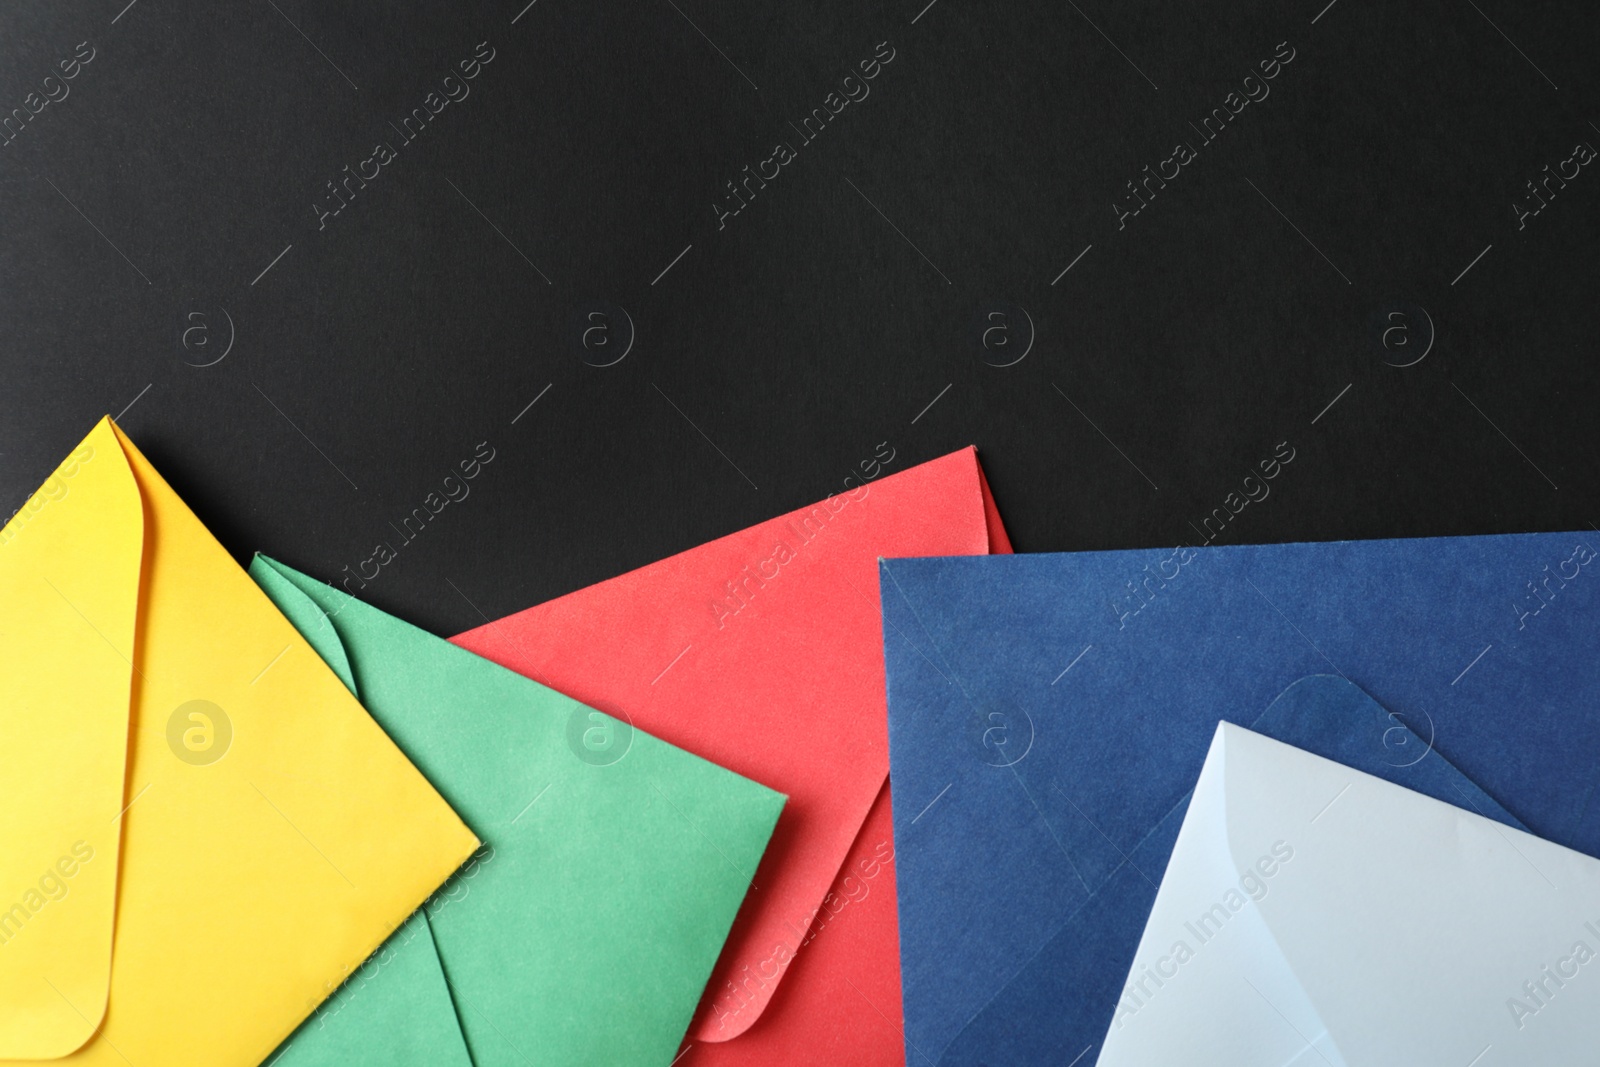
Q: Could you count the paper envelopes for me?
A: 5